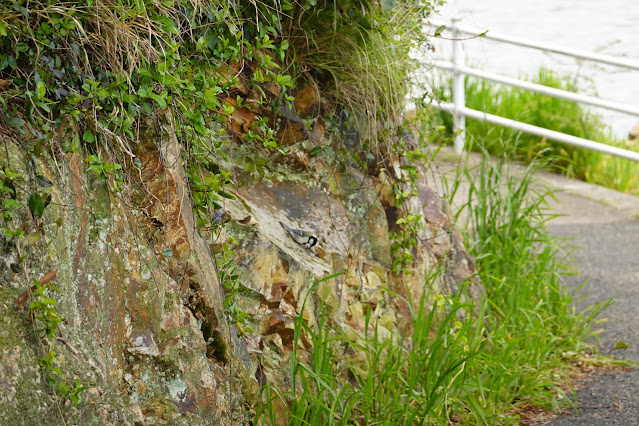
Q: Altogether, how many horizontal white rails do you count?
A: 3